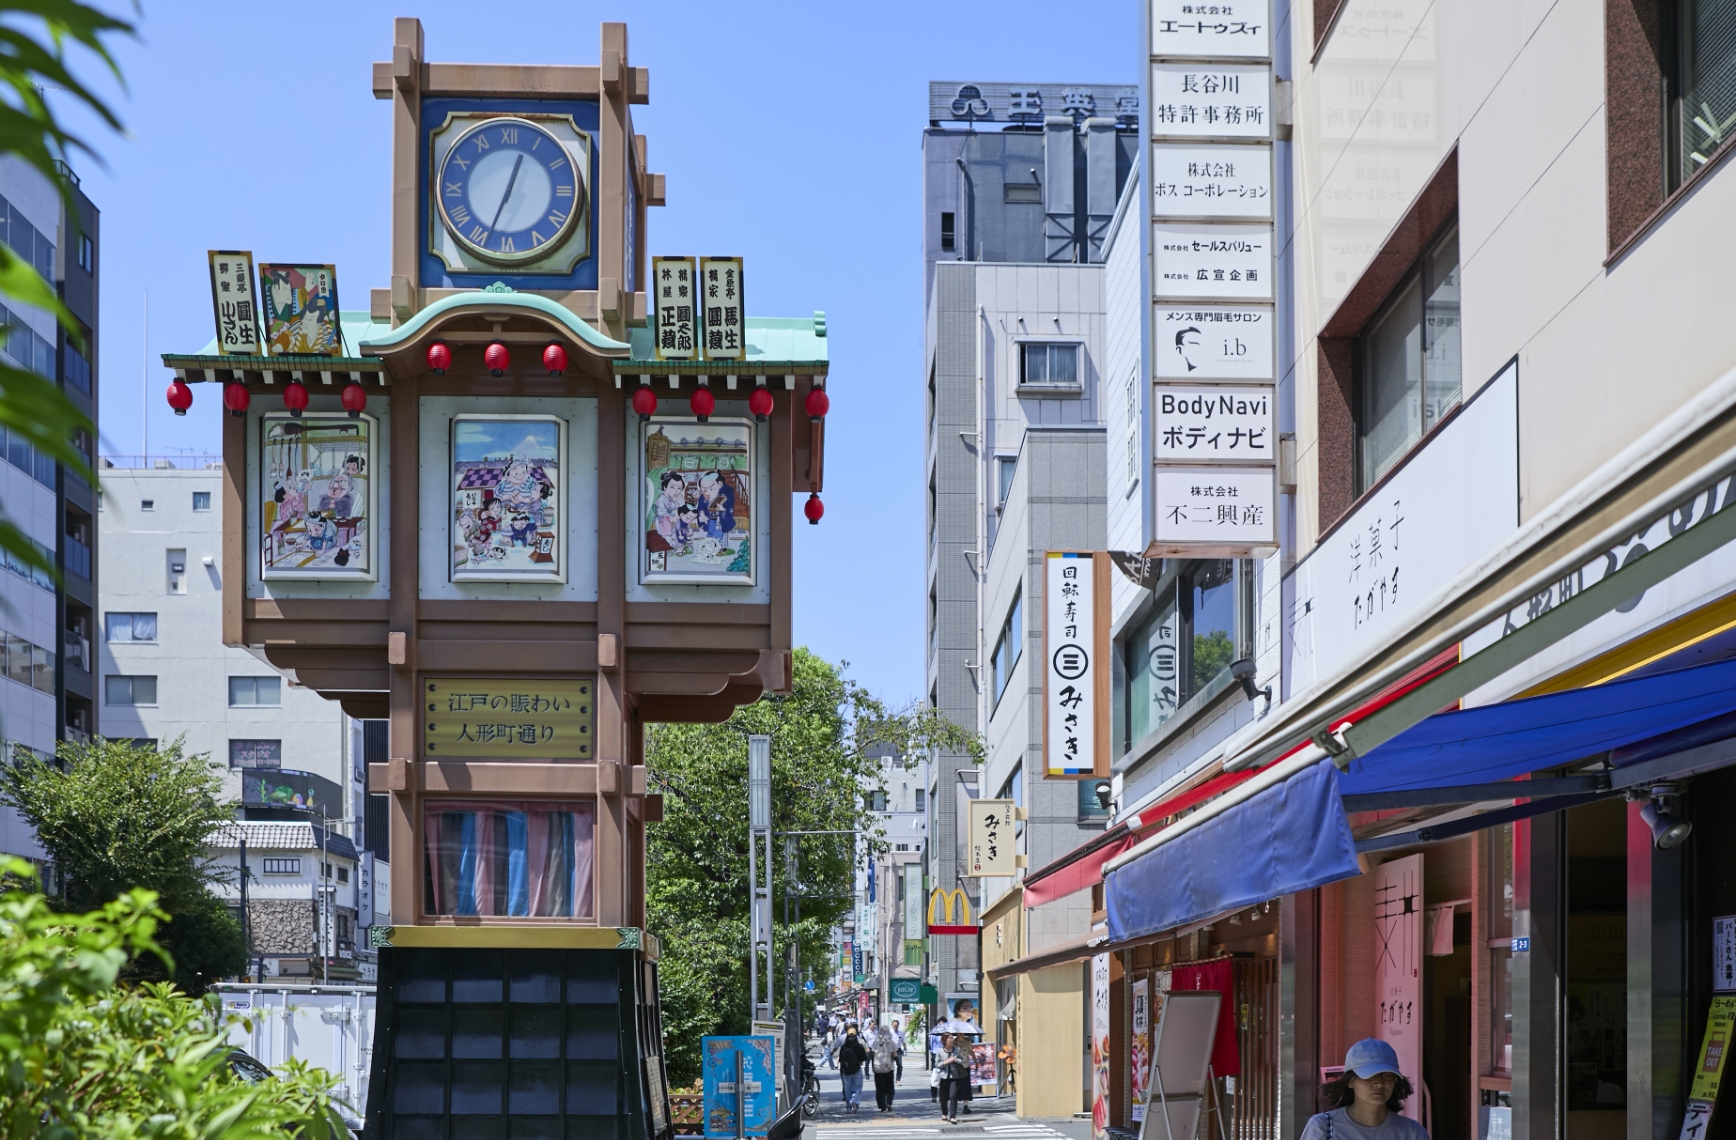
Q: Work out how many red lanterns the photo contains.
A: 12